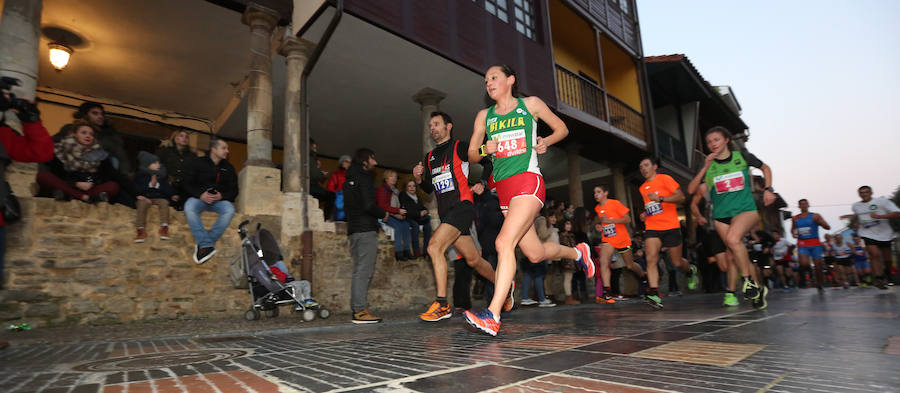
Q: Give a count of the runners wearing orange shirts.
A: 2